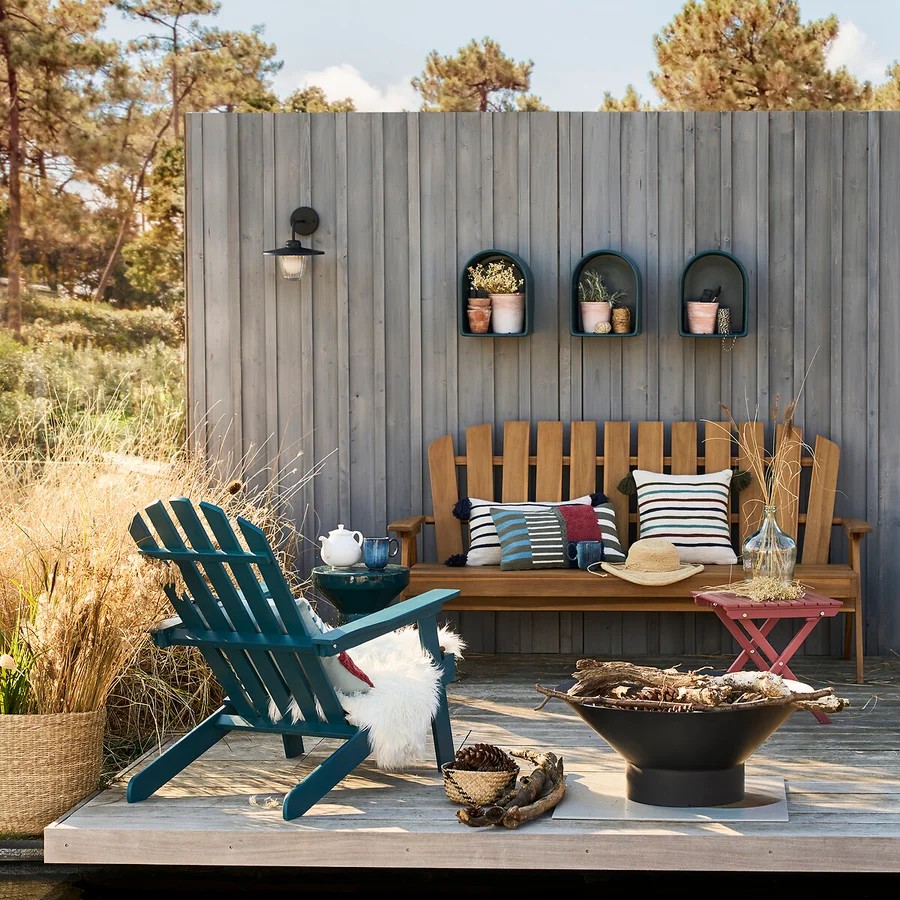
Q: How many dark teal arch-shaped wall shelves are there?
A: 3